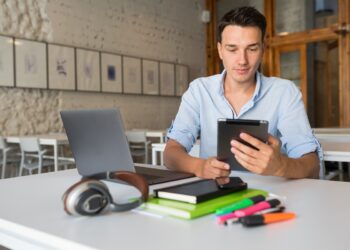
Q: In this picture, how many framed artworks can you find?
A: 9